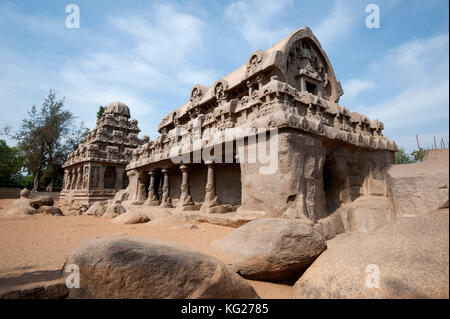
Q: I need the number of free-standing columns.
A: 4